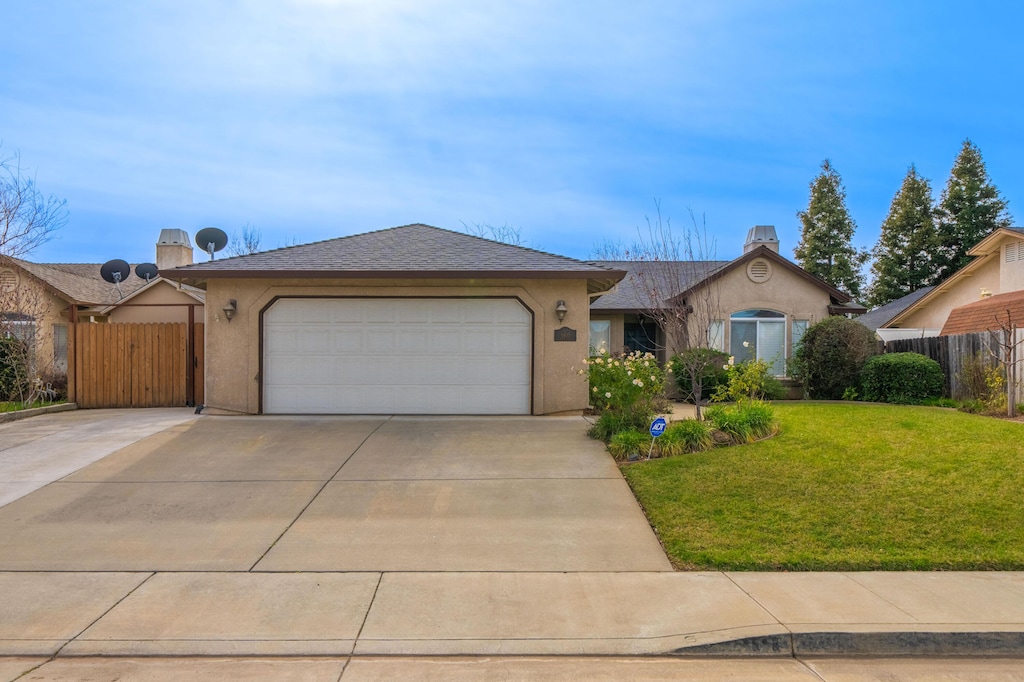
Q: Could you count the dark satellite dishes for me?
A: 3